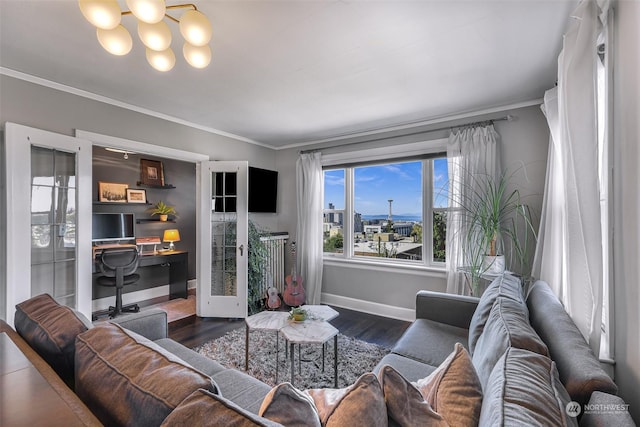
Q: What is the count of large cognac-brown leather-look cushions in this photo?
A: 3